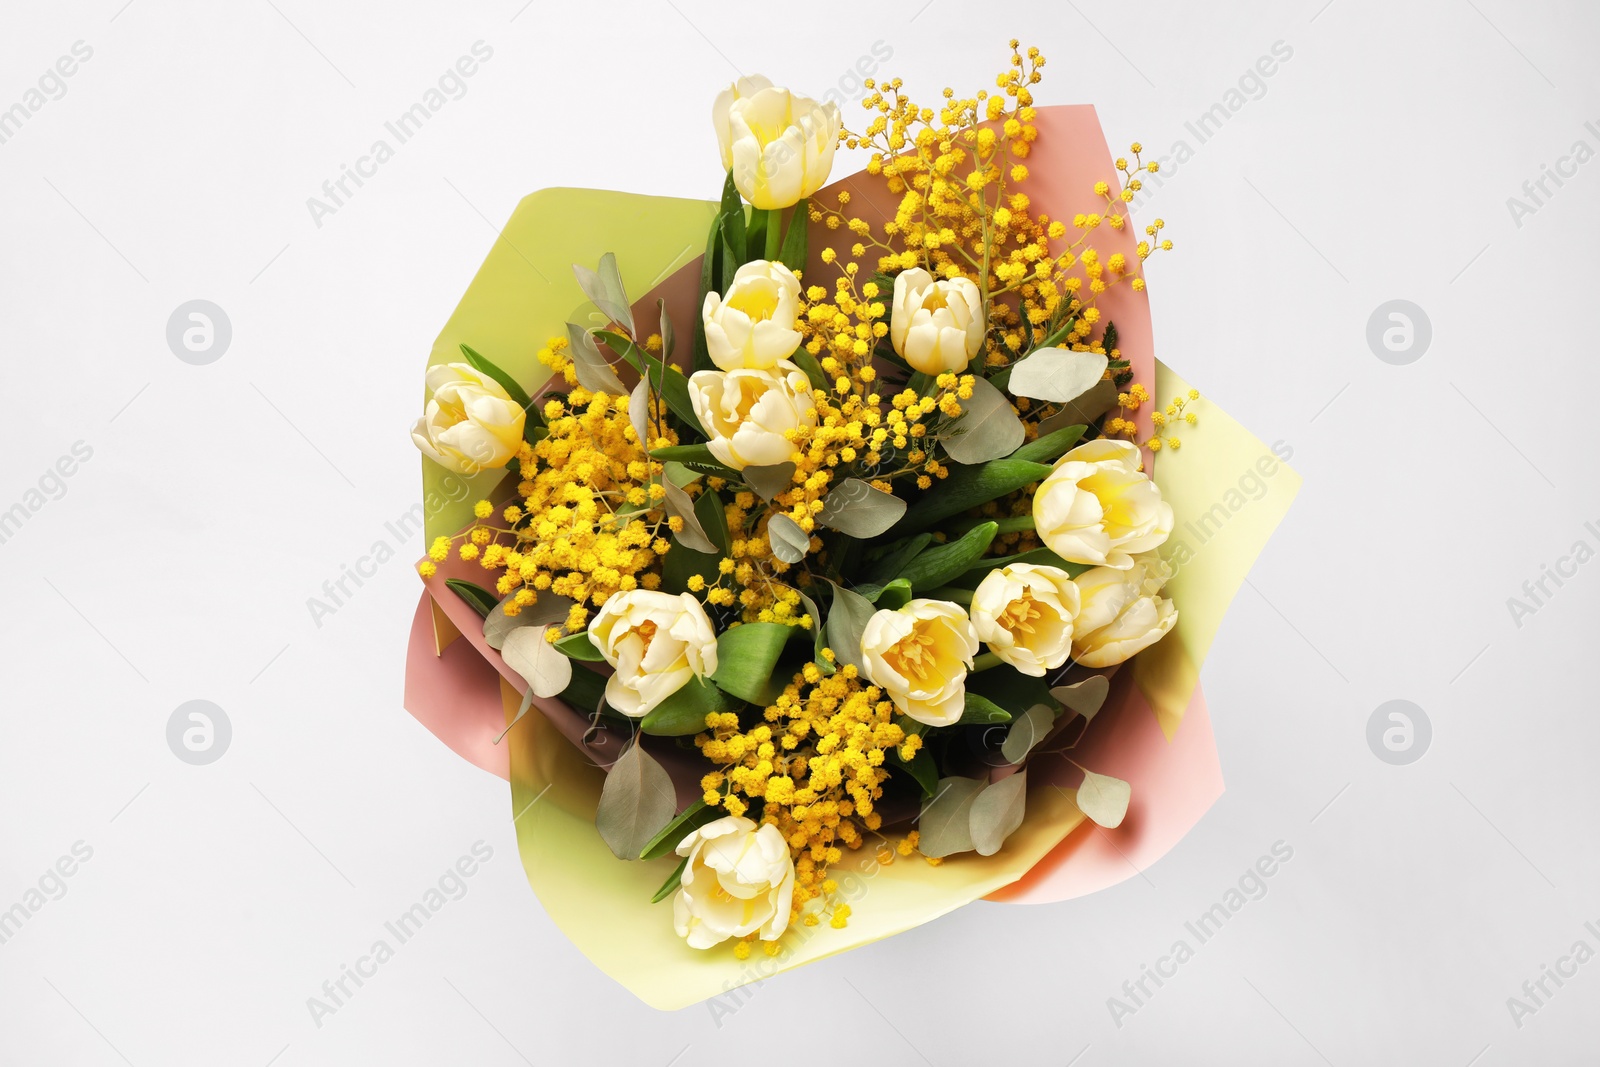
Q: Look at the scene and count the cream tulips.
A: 11